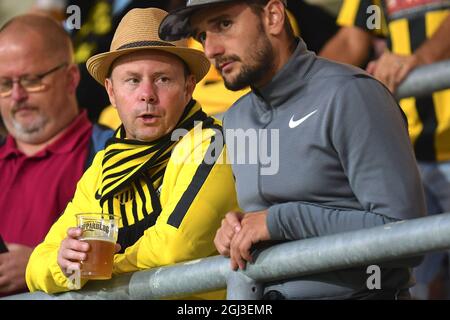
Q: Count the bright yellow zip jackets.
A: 1